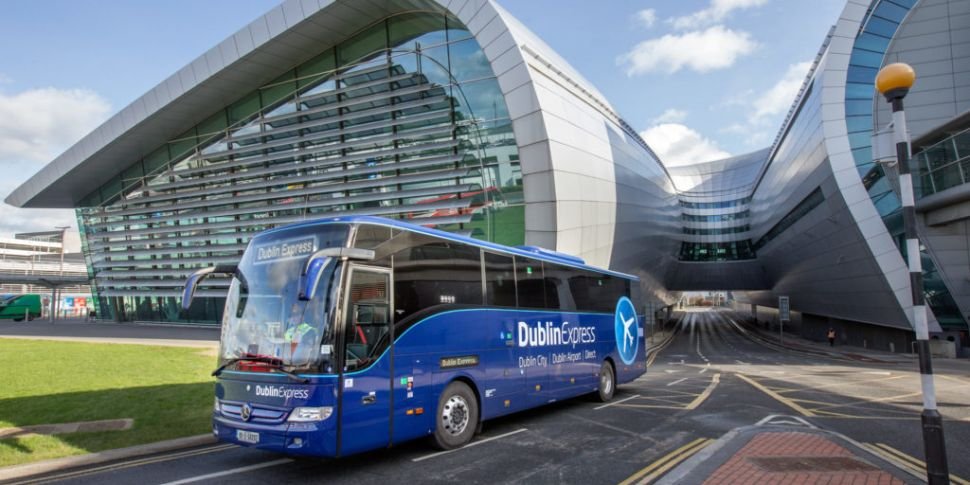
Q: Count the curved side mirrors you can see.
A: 2